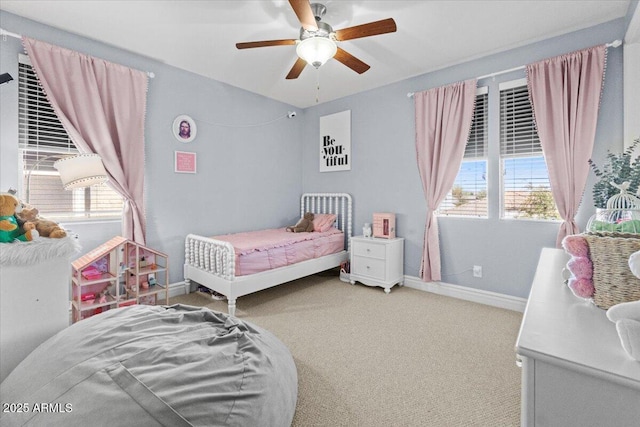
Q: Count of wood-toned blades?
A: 5